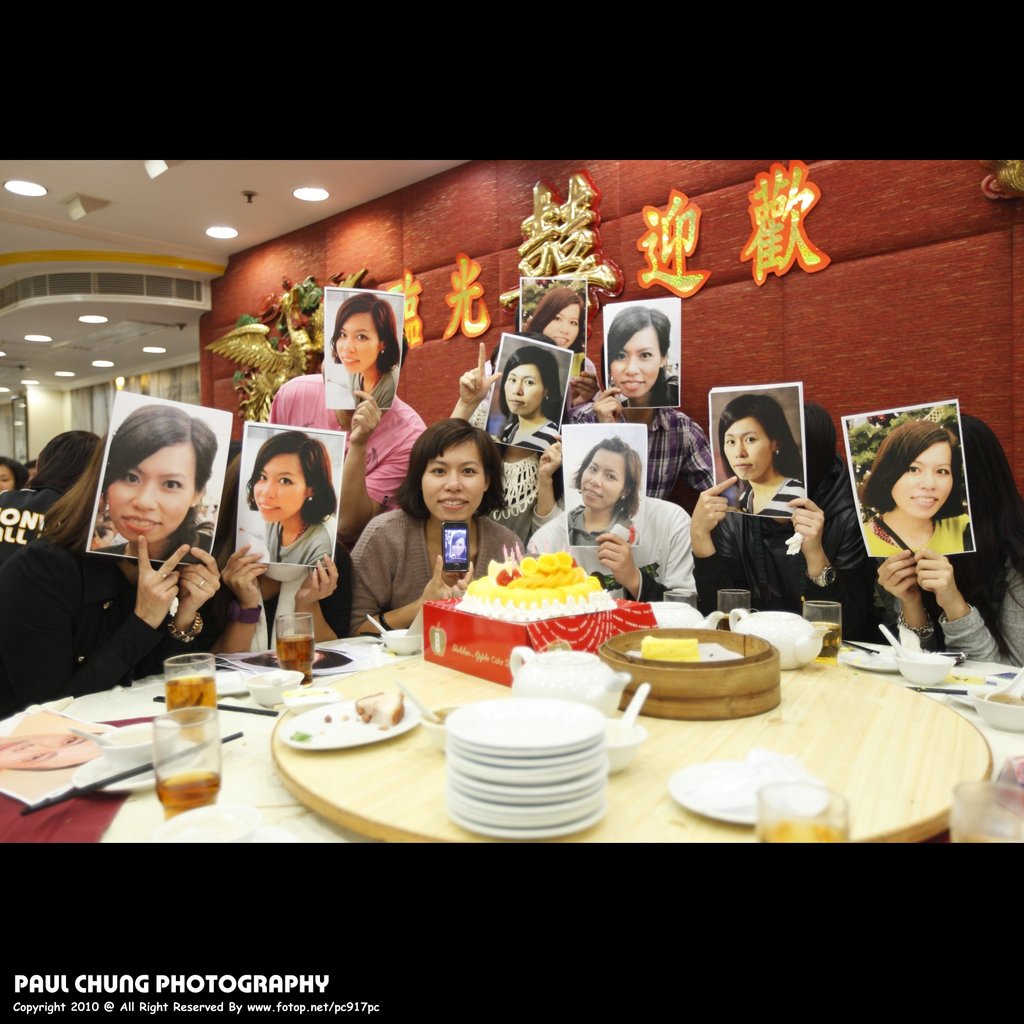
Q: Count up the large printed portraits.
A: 9